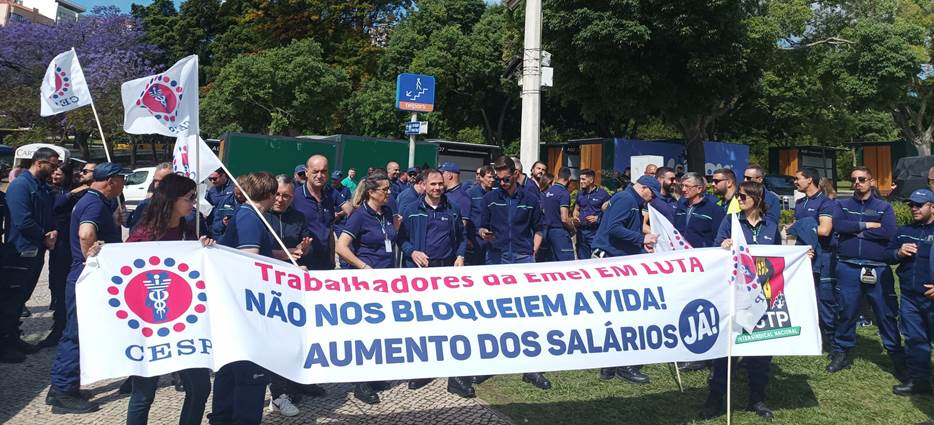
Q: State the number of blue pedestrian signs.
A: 1